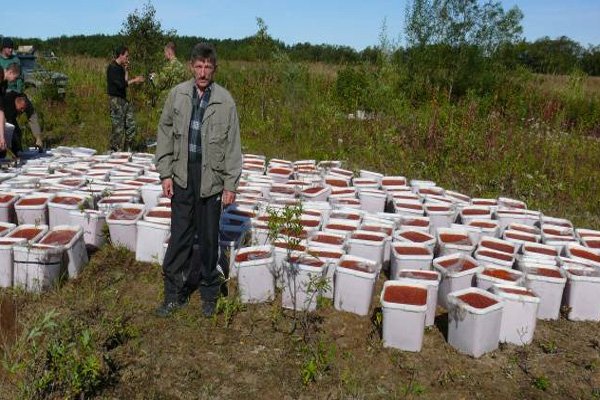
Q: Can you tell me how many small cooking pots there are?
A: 0